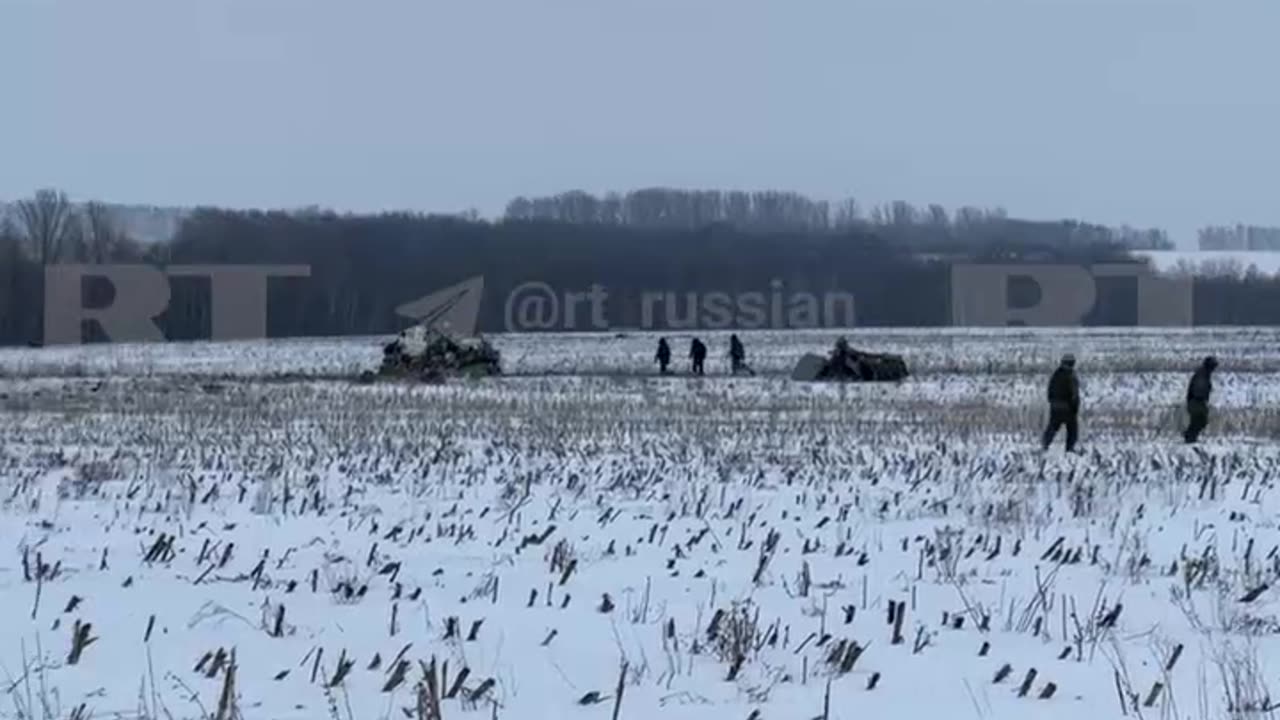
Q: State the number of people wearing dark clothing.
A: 5